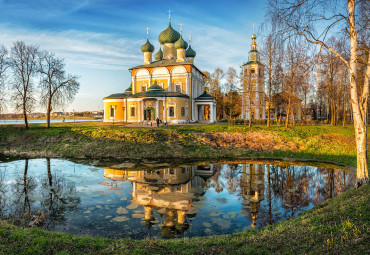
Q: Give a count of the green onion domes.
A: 5